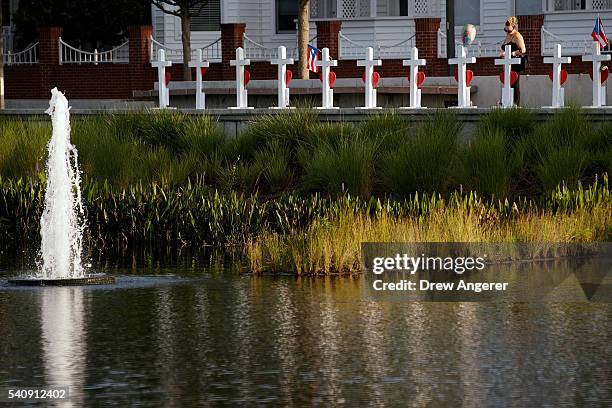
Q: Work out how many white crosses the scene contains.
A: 11